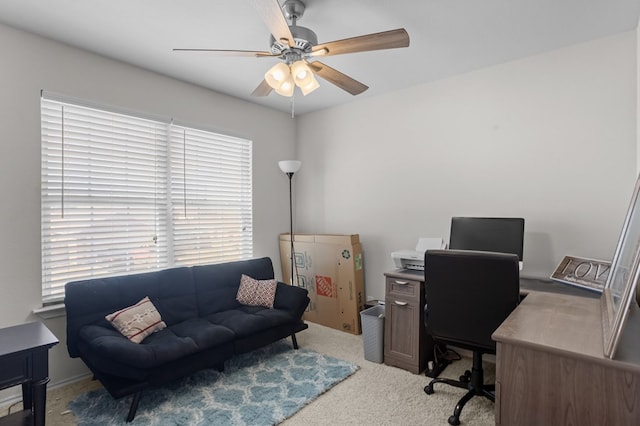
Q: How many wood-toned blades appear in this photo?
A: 5